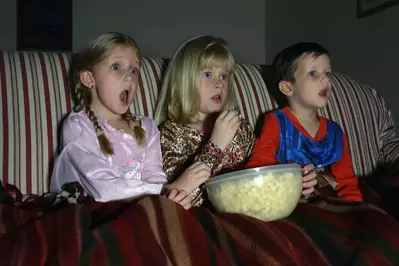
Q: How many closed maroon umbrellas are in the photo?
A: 0